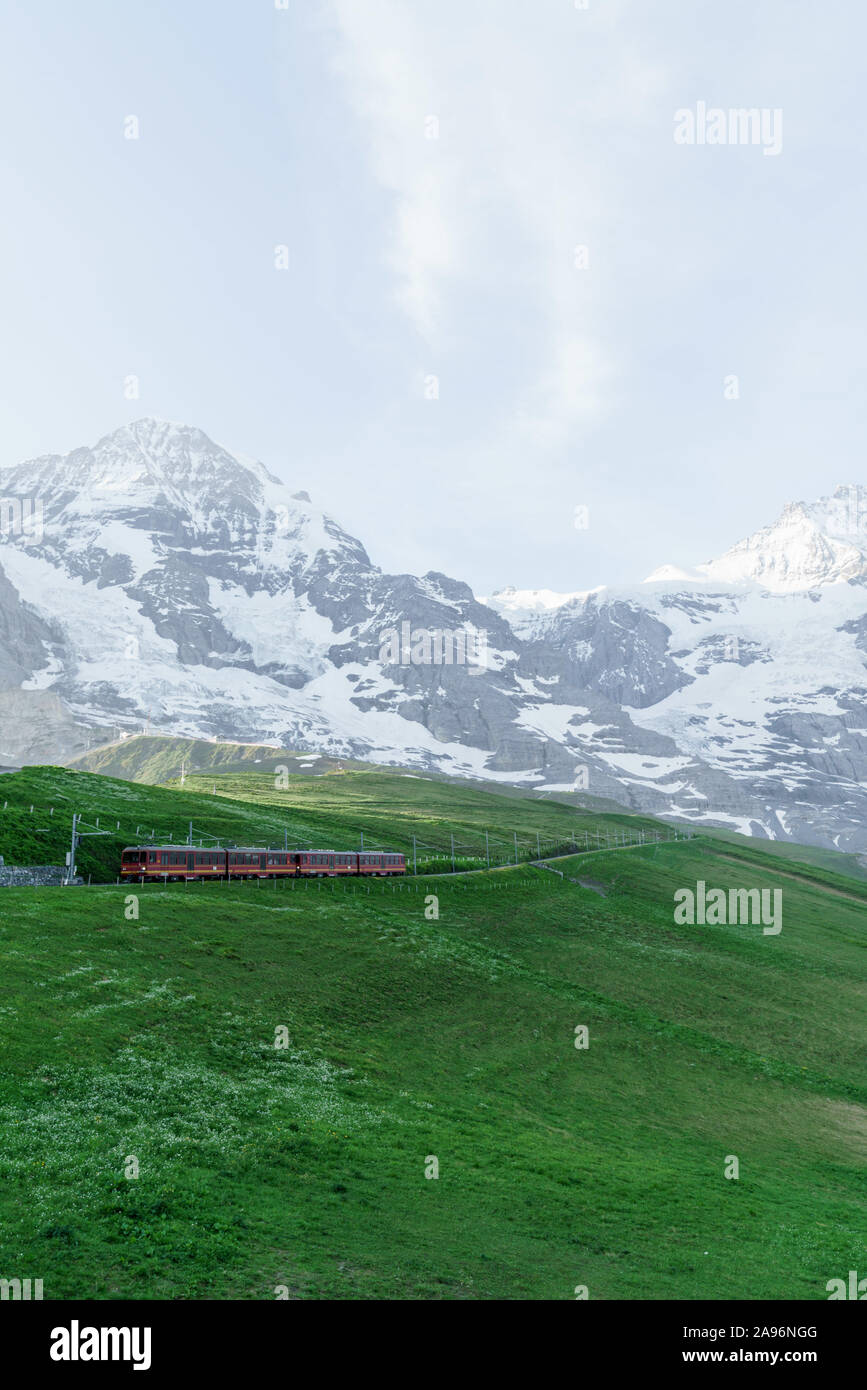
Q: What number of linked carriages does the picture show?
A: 4